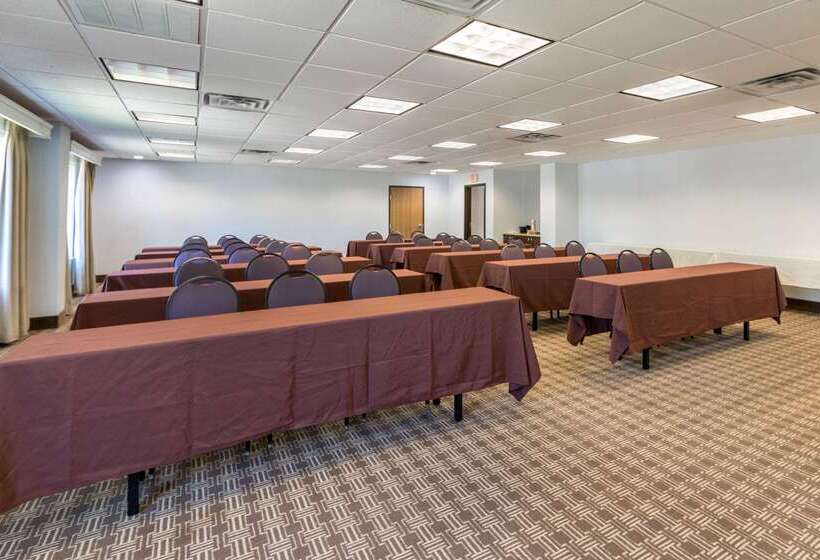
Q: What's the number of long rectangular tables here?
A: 12